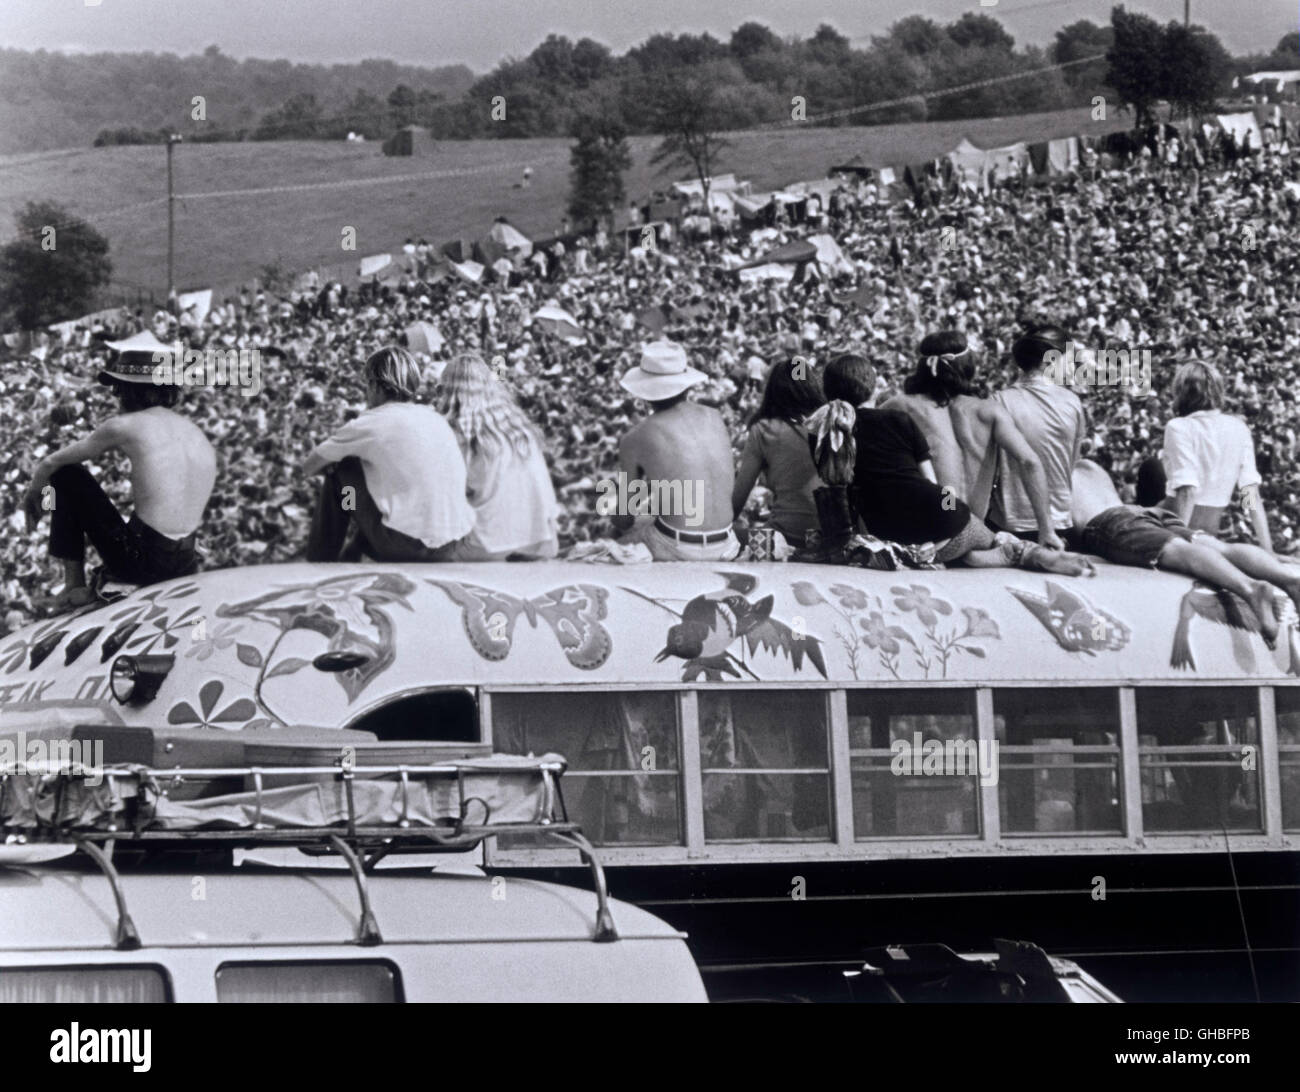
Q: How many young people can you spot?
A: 10